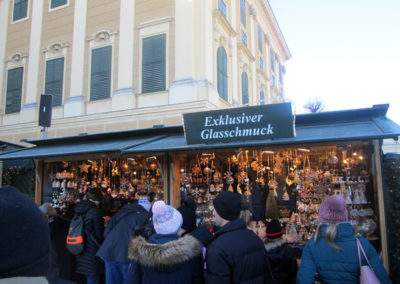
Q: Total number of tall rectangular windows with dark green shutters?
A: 4